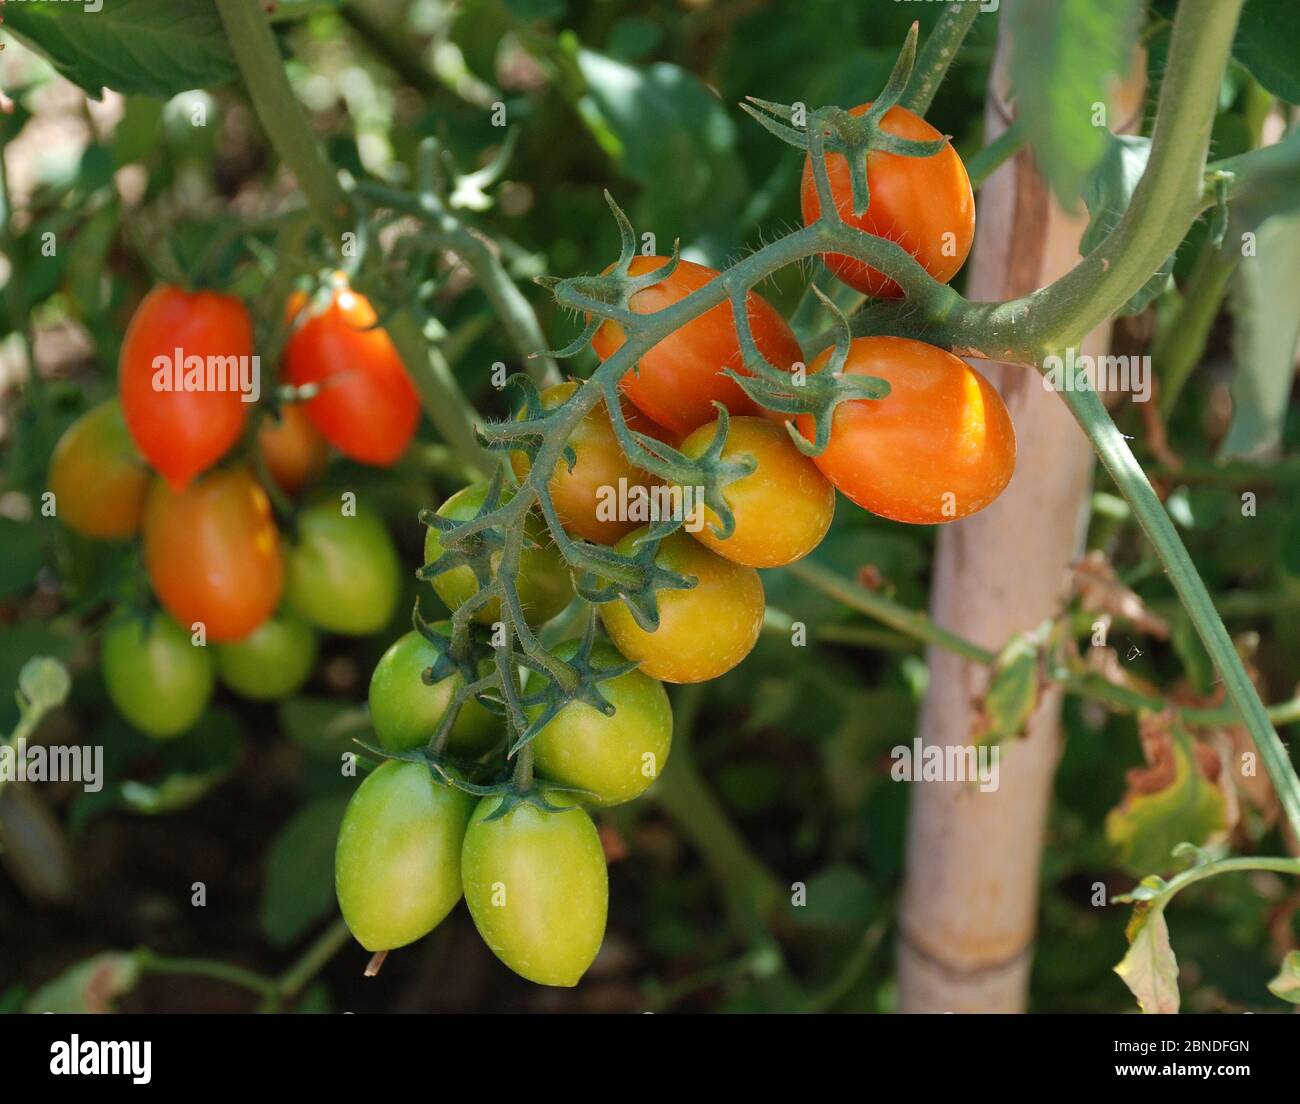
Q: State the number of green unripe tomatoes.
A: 8